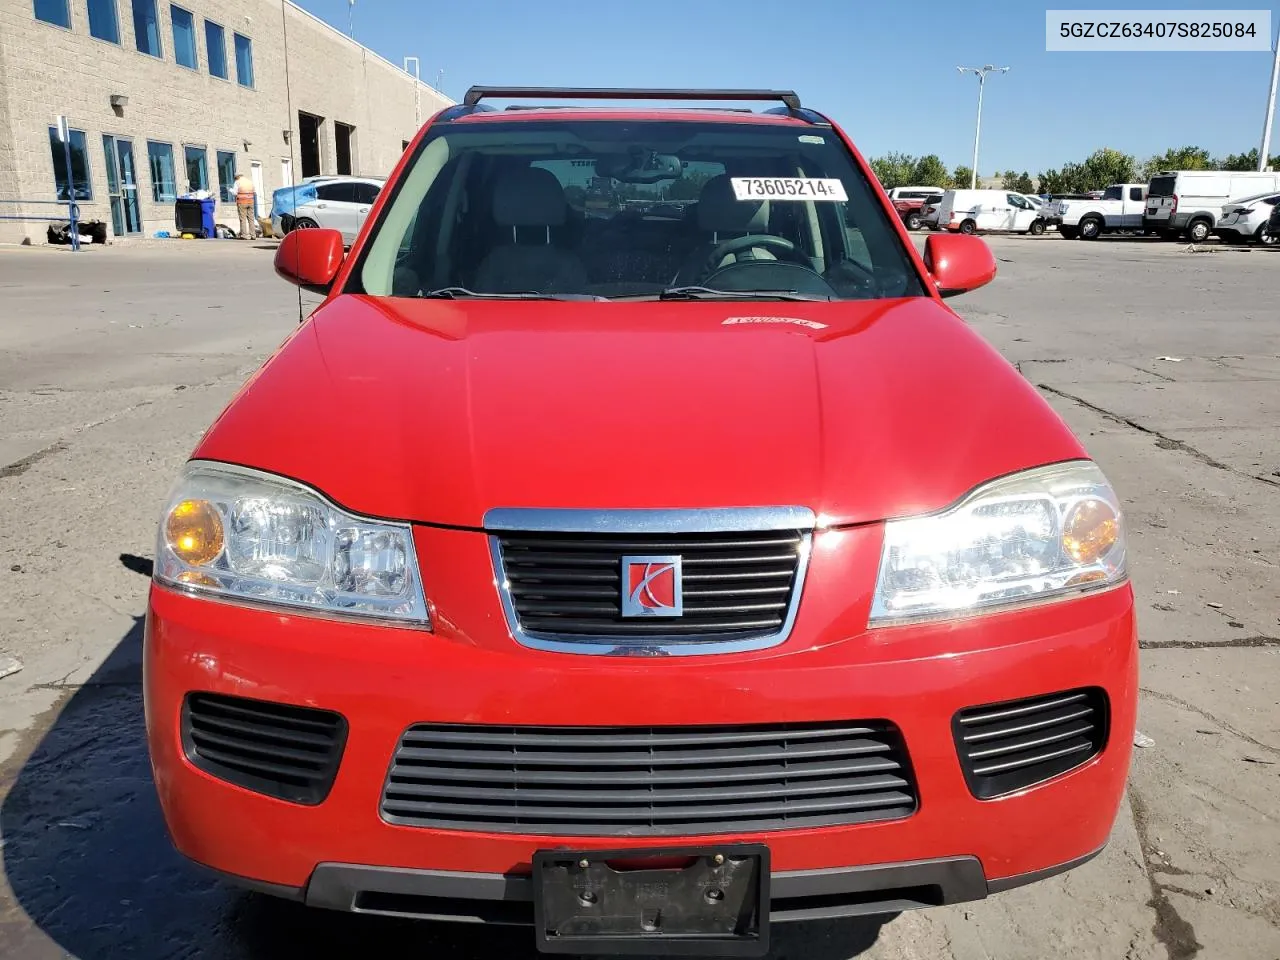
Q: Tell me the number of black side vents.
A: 2